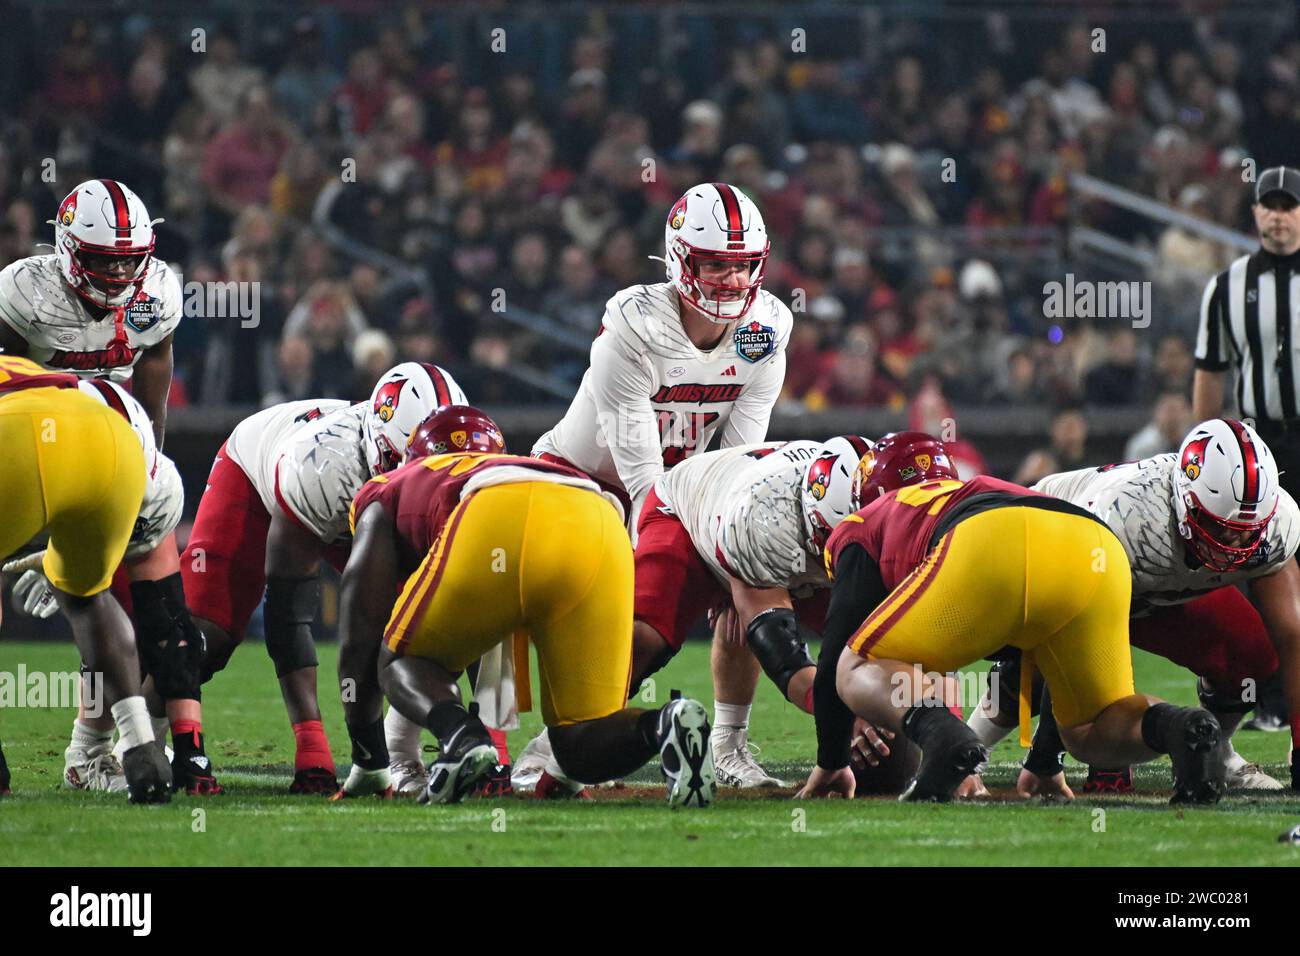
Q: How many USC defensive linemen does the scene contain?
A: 3